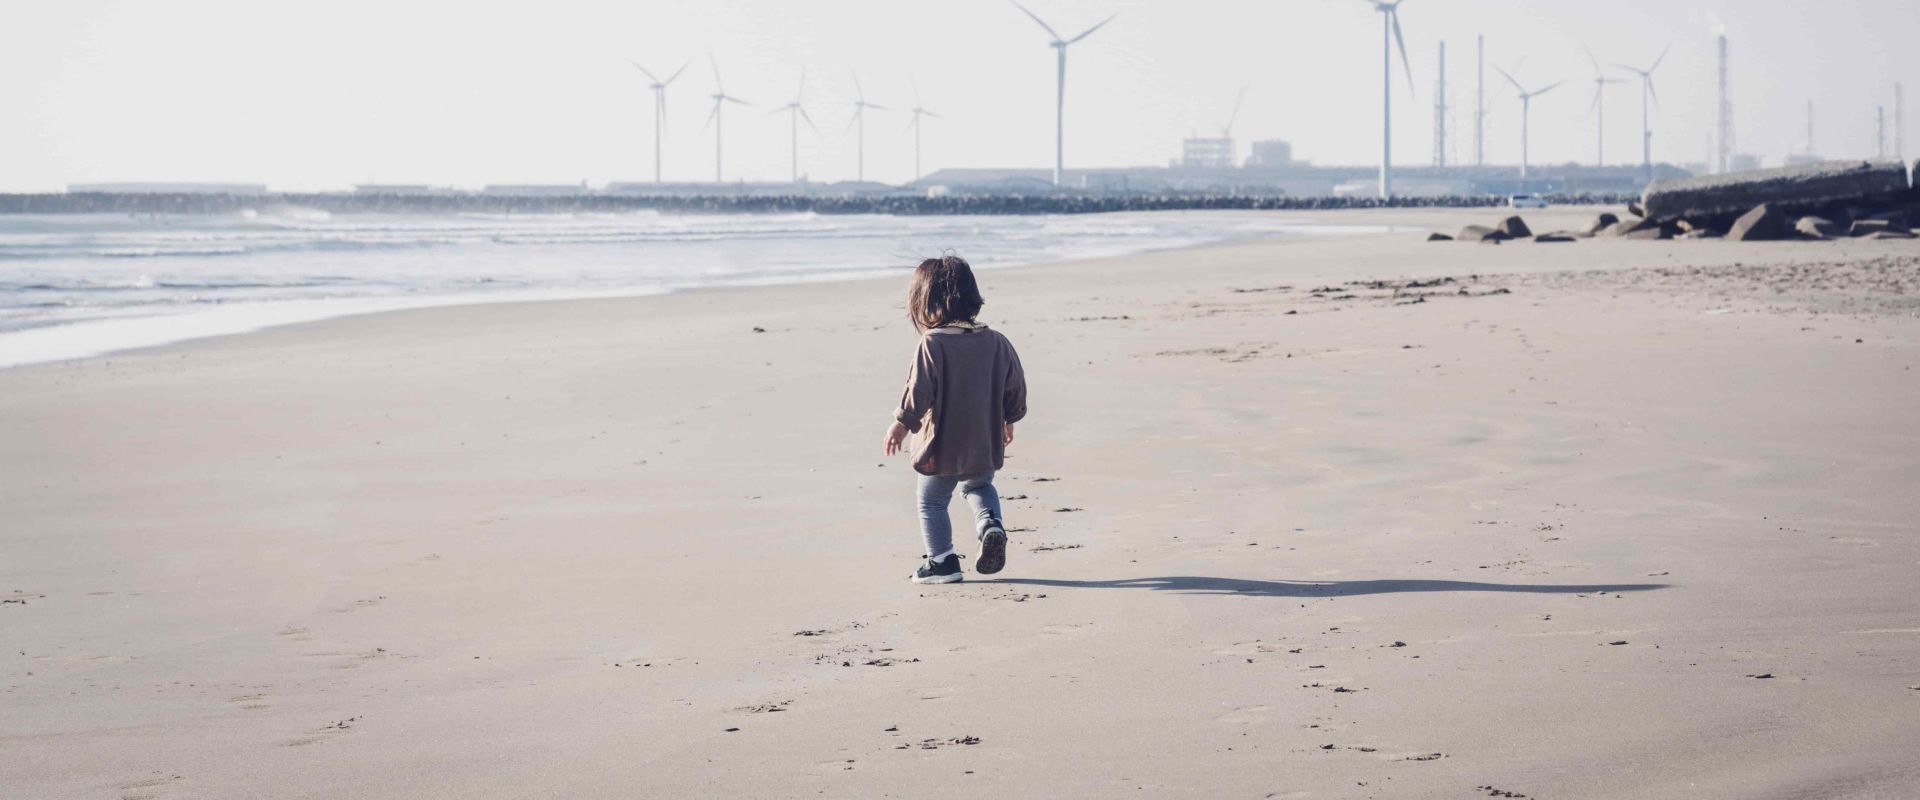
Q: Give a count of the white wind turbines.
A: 10